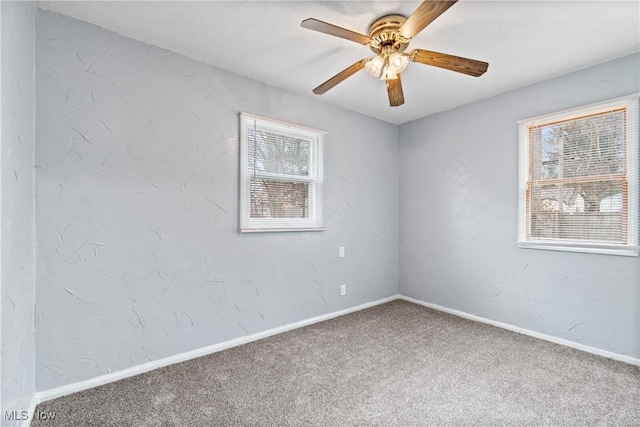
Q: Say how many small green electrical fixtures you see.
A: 0